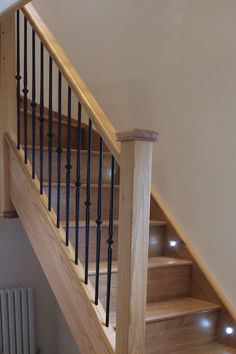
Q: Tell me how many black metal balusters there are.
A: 11